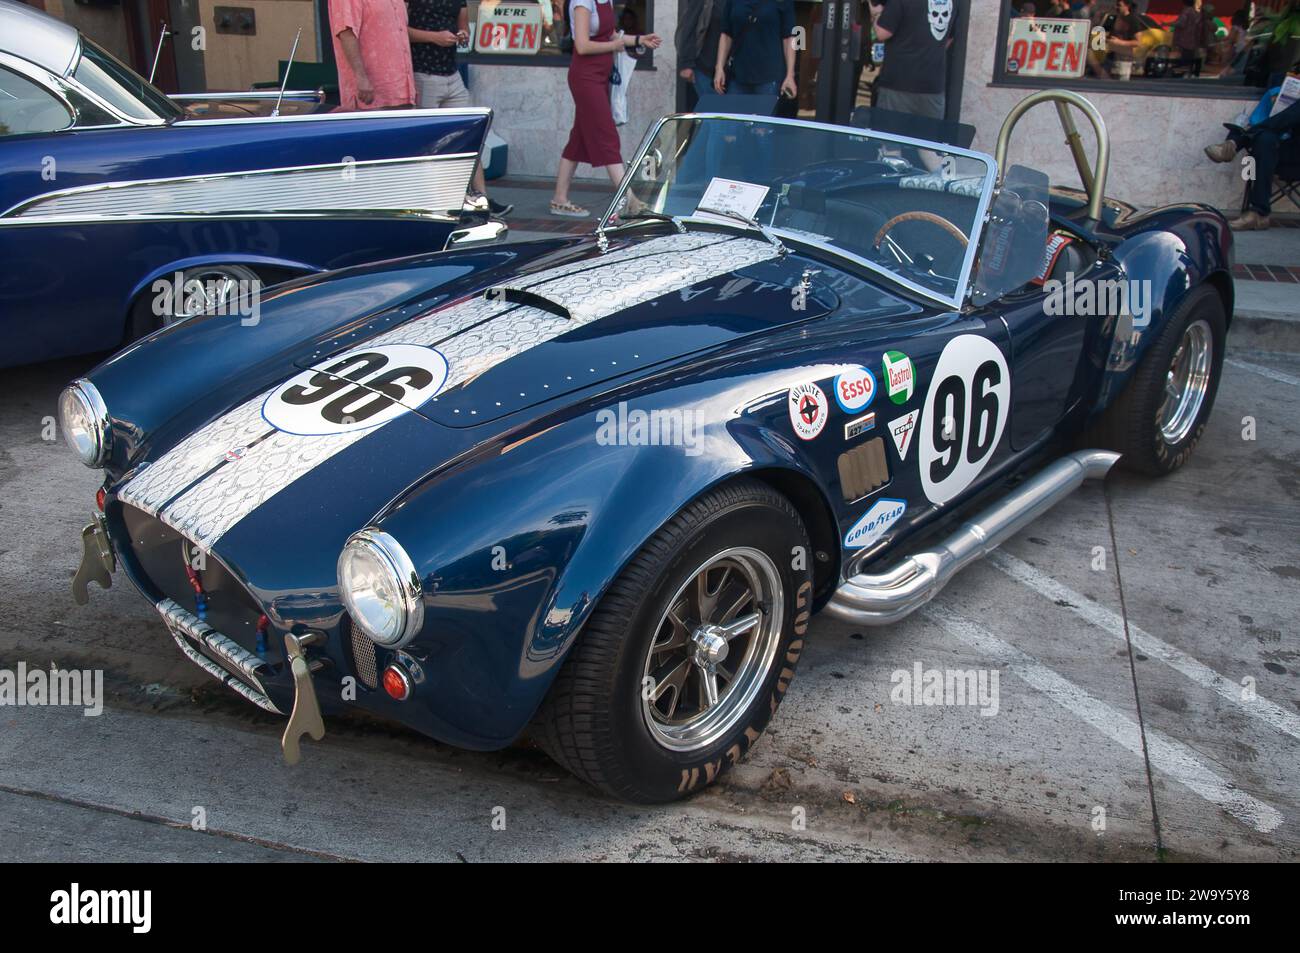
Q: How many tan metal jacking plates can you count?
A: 2